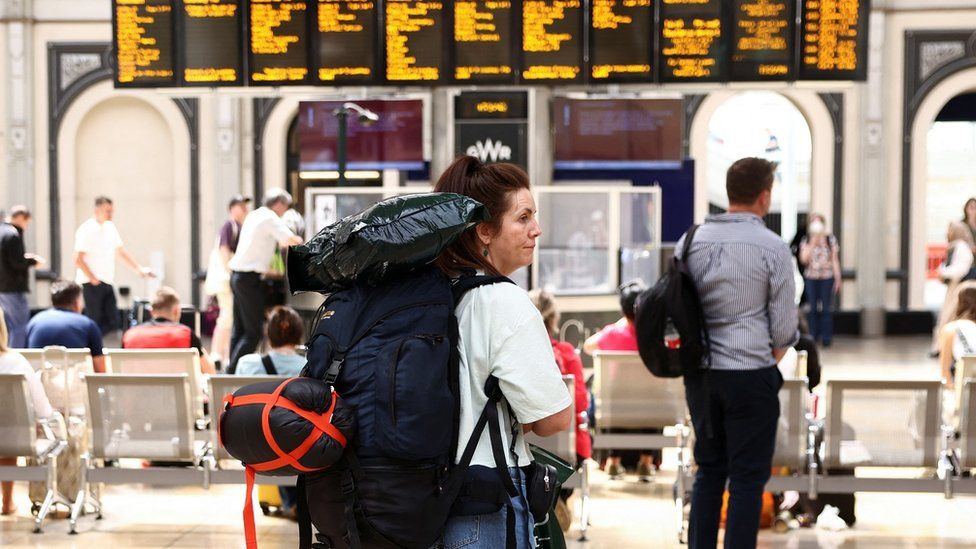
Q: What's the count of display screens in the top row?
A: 11